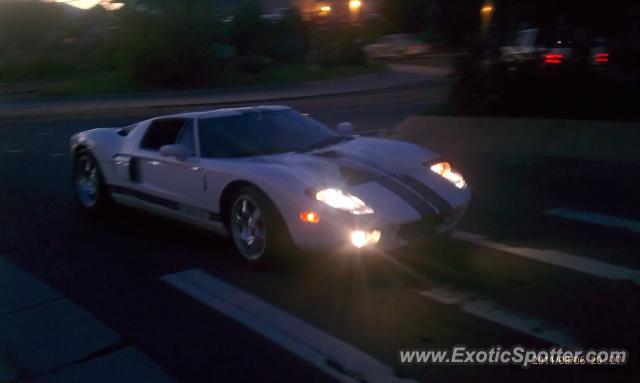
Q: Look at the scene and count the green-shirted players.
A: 0